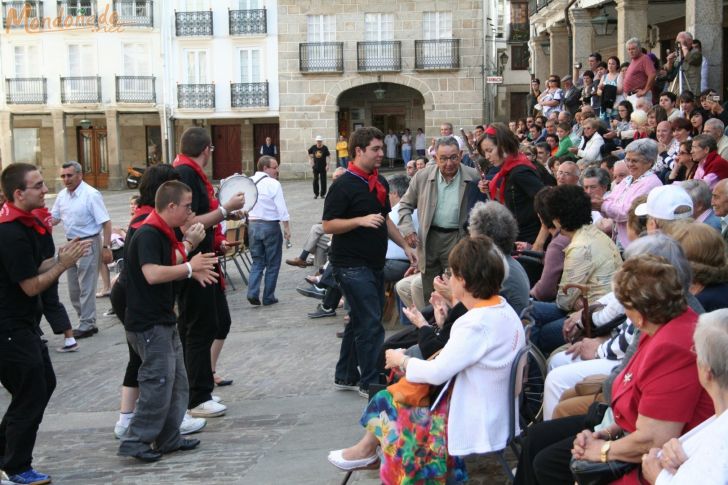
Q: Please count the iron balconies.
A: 13